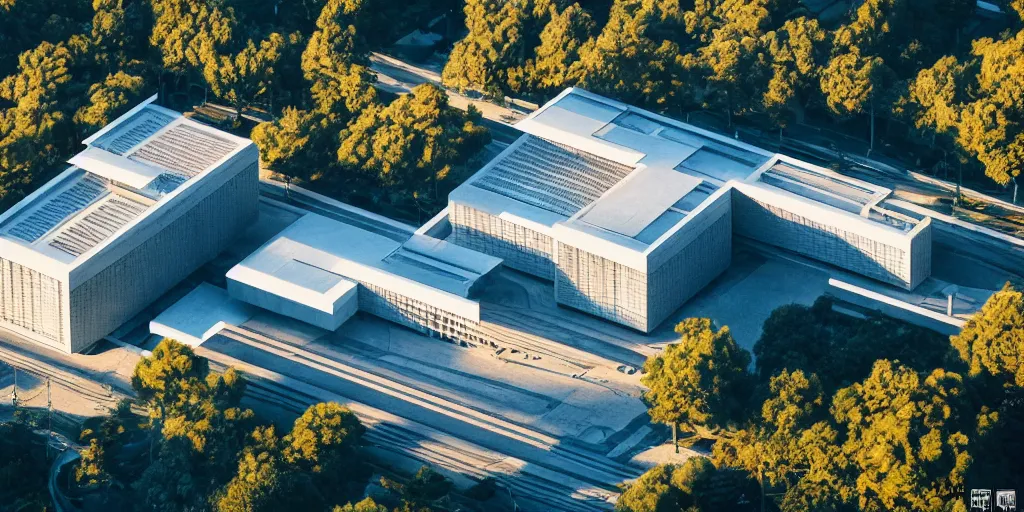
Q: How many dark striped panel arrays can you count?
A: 5